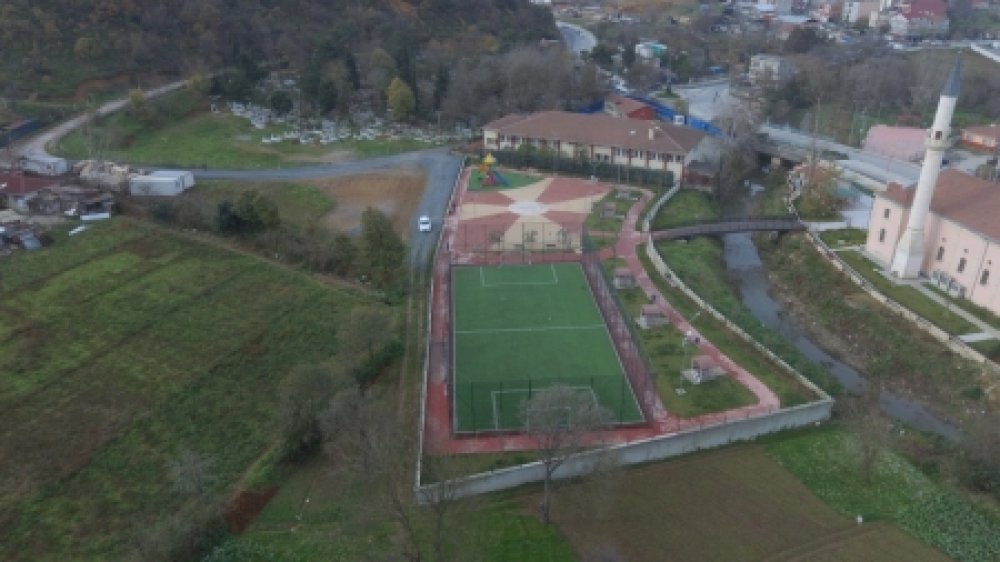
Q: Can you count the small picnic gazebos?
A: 5